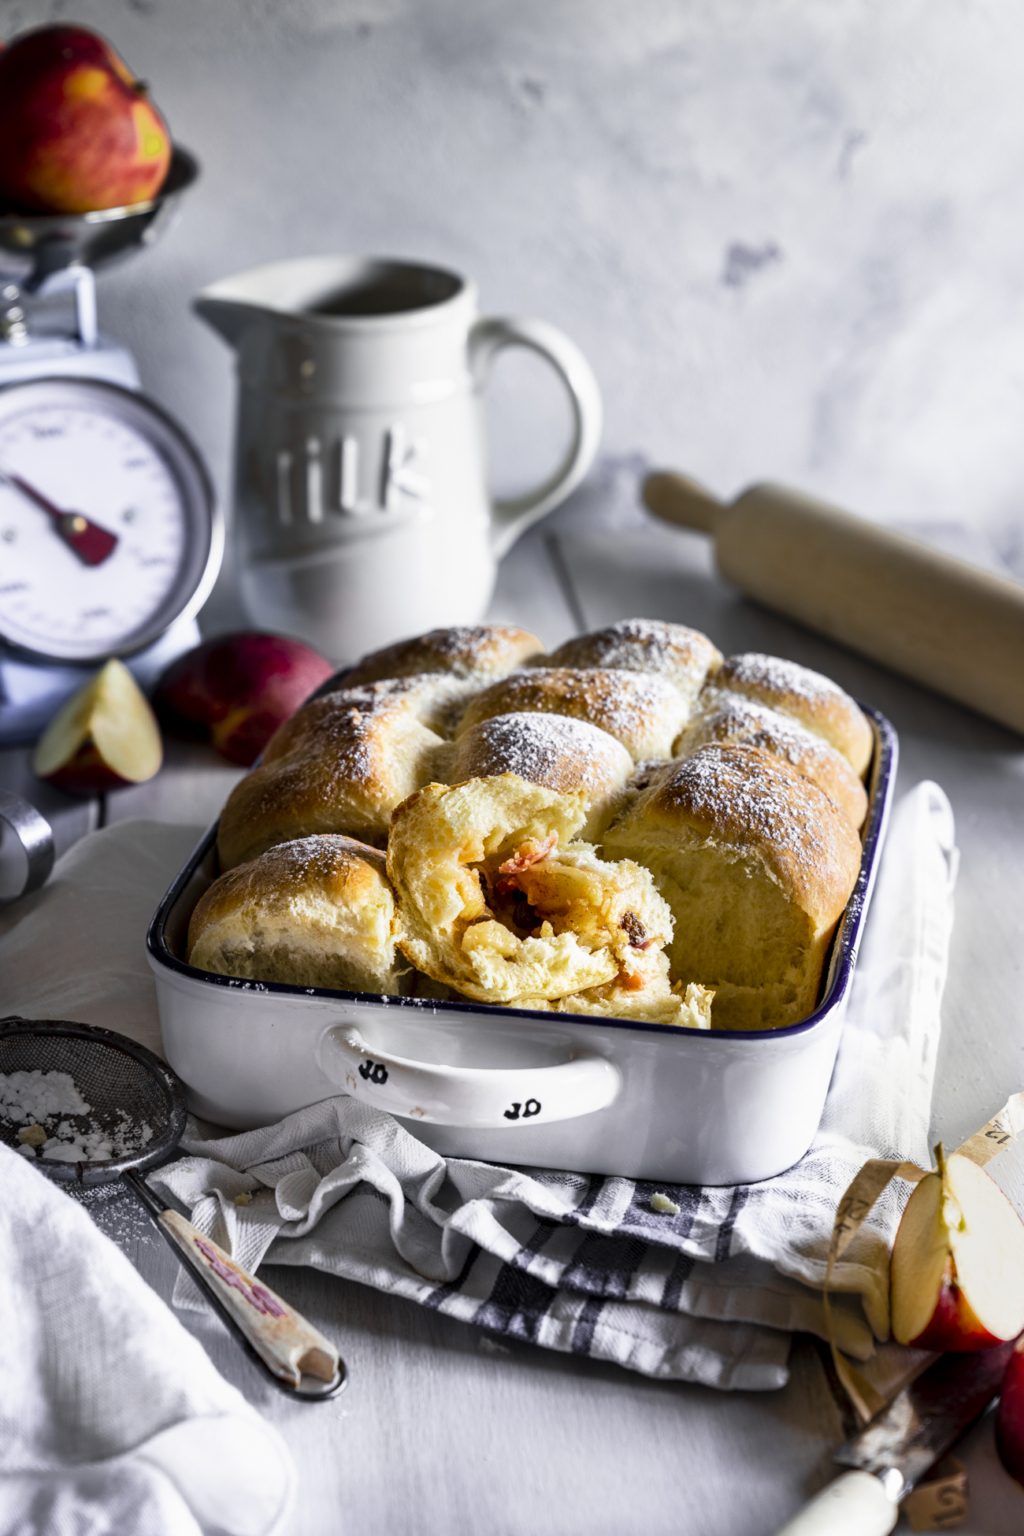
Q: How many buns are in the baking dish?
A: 11